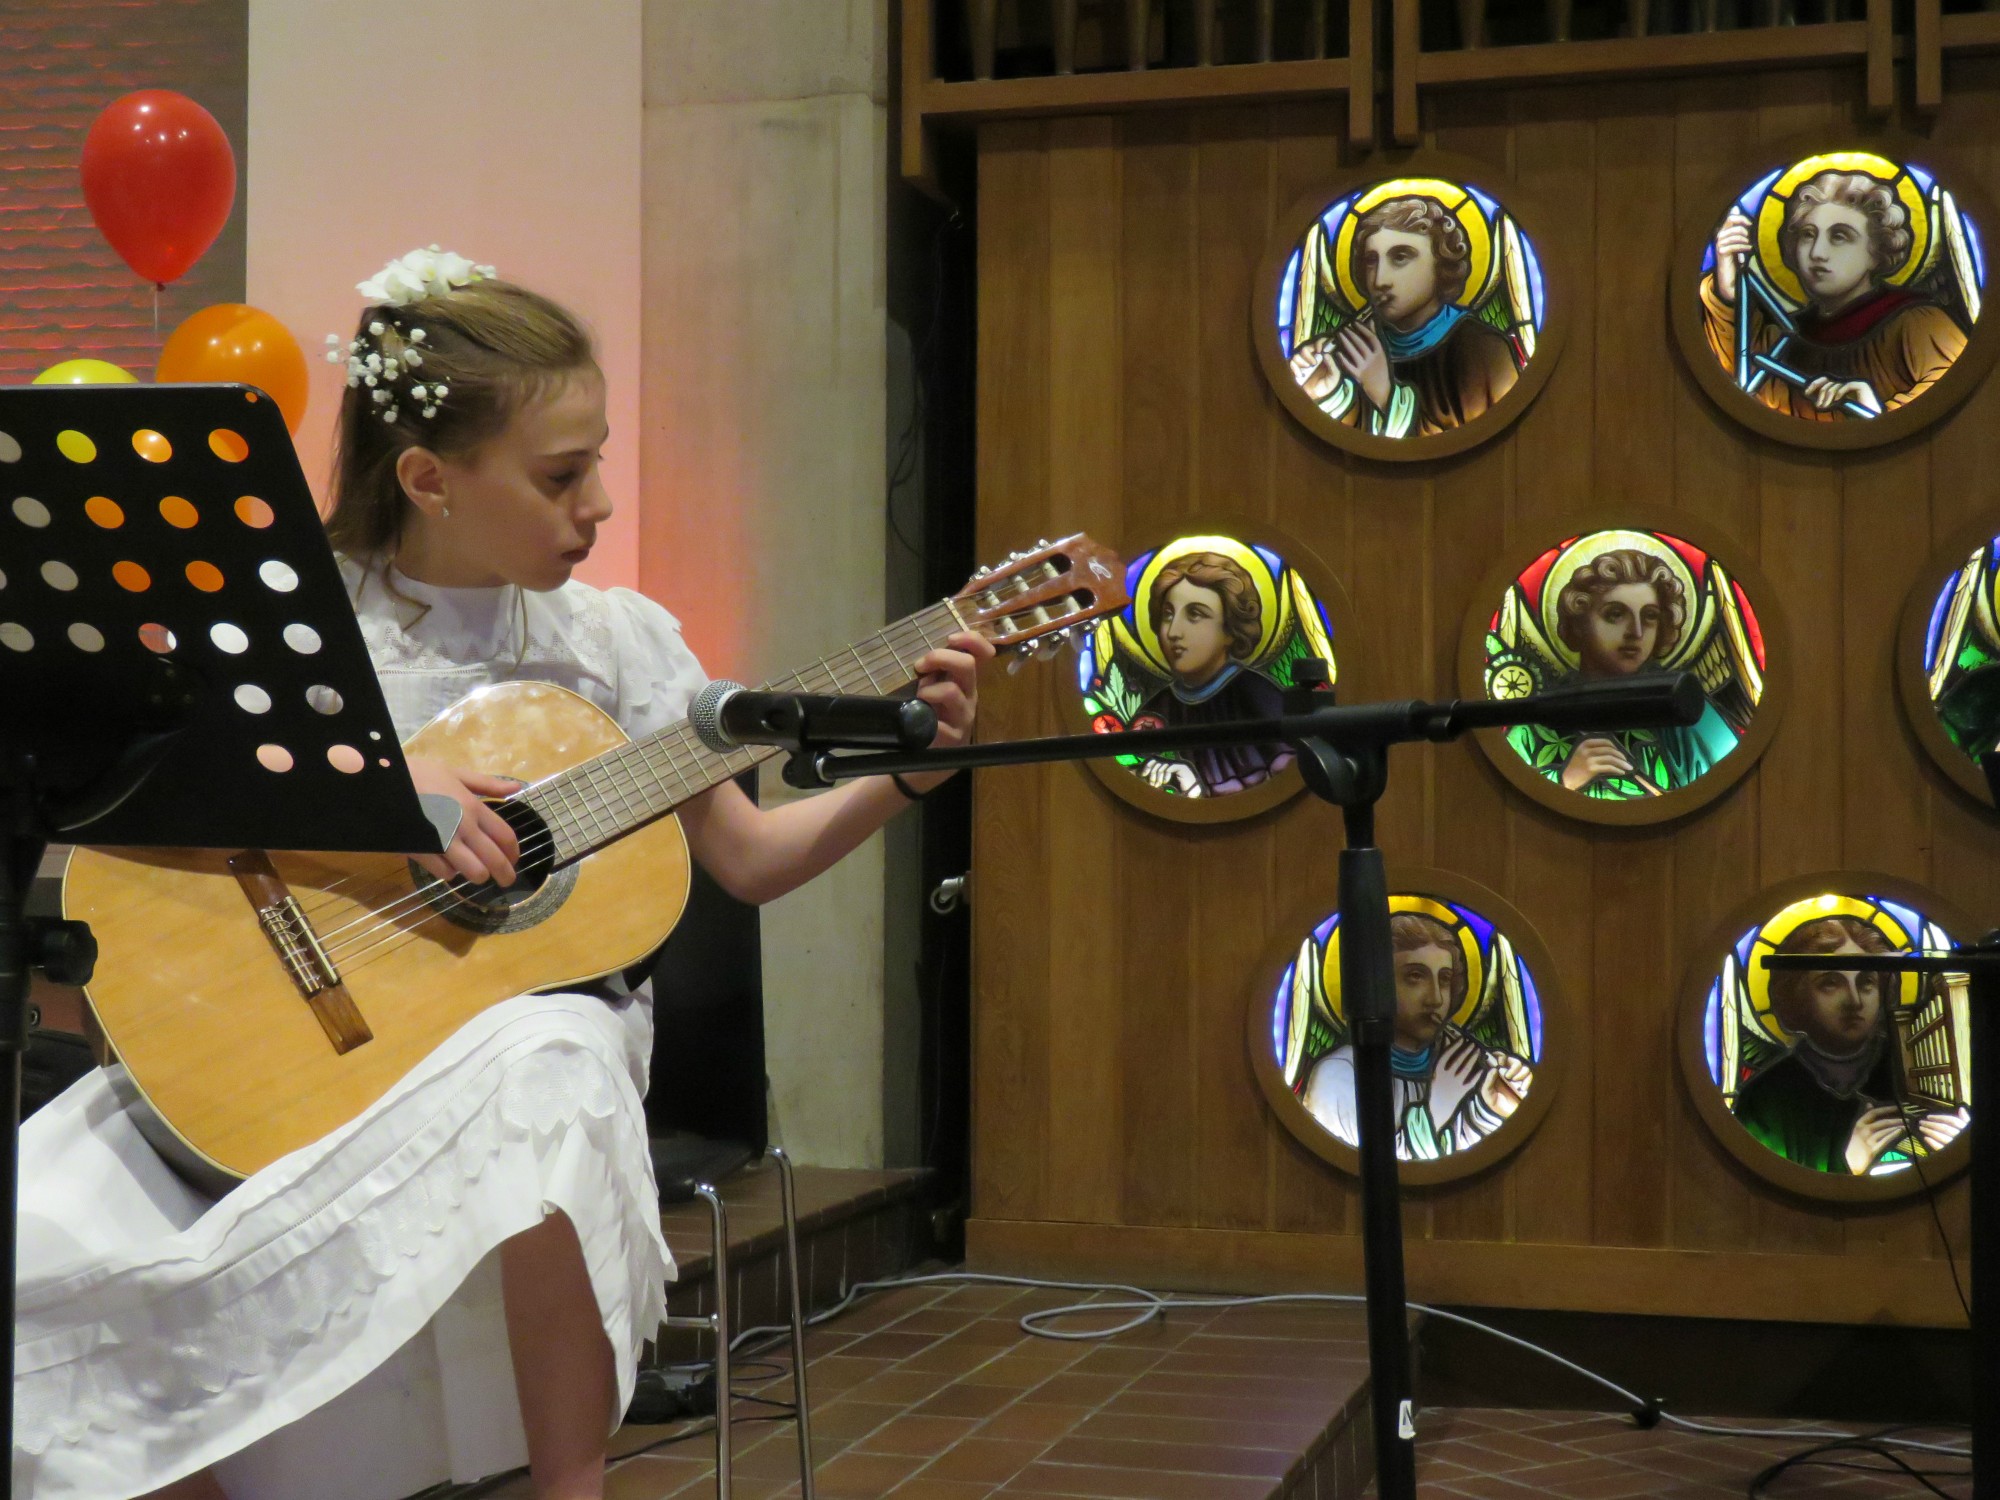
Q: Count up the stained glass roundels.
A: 7